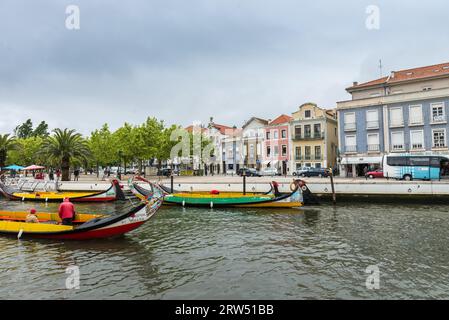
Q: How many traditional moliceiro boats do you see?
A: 4